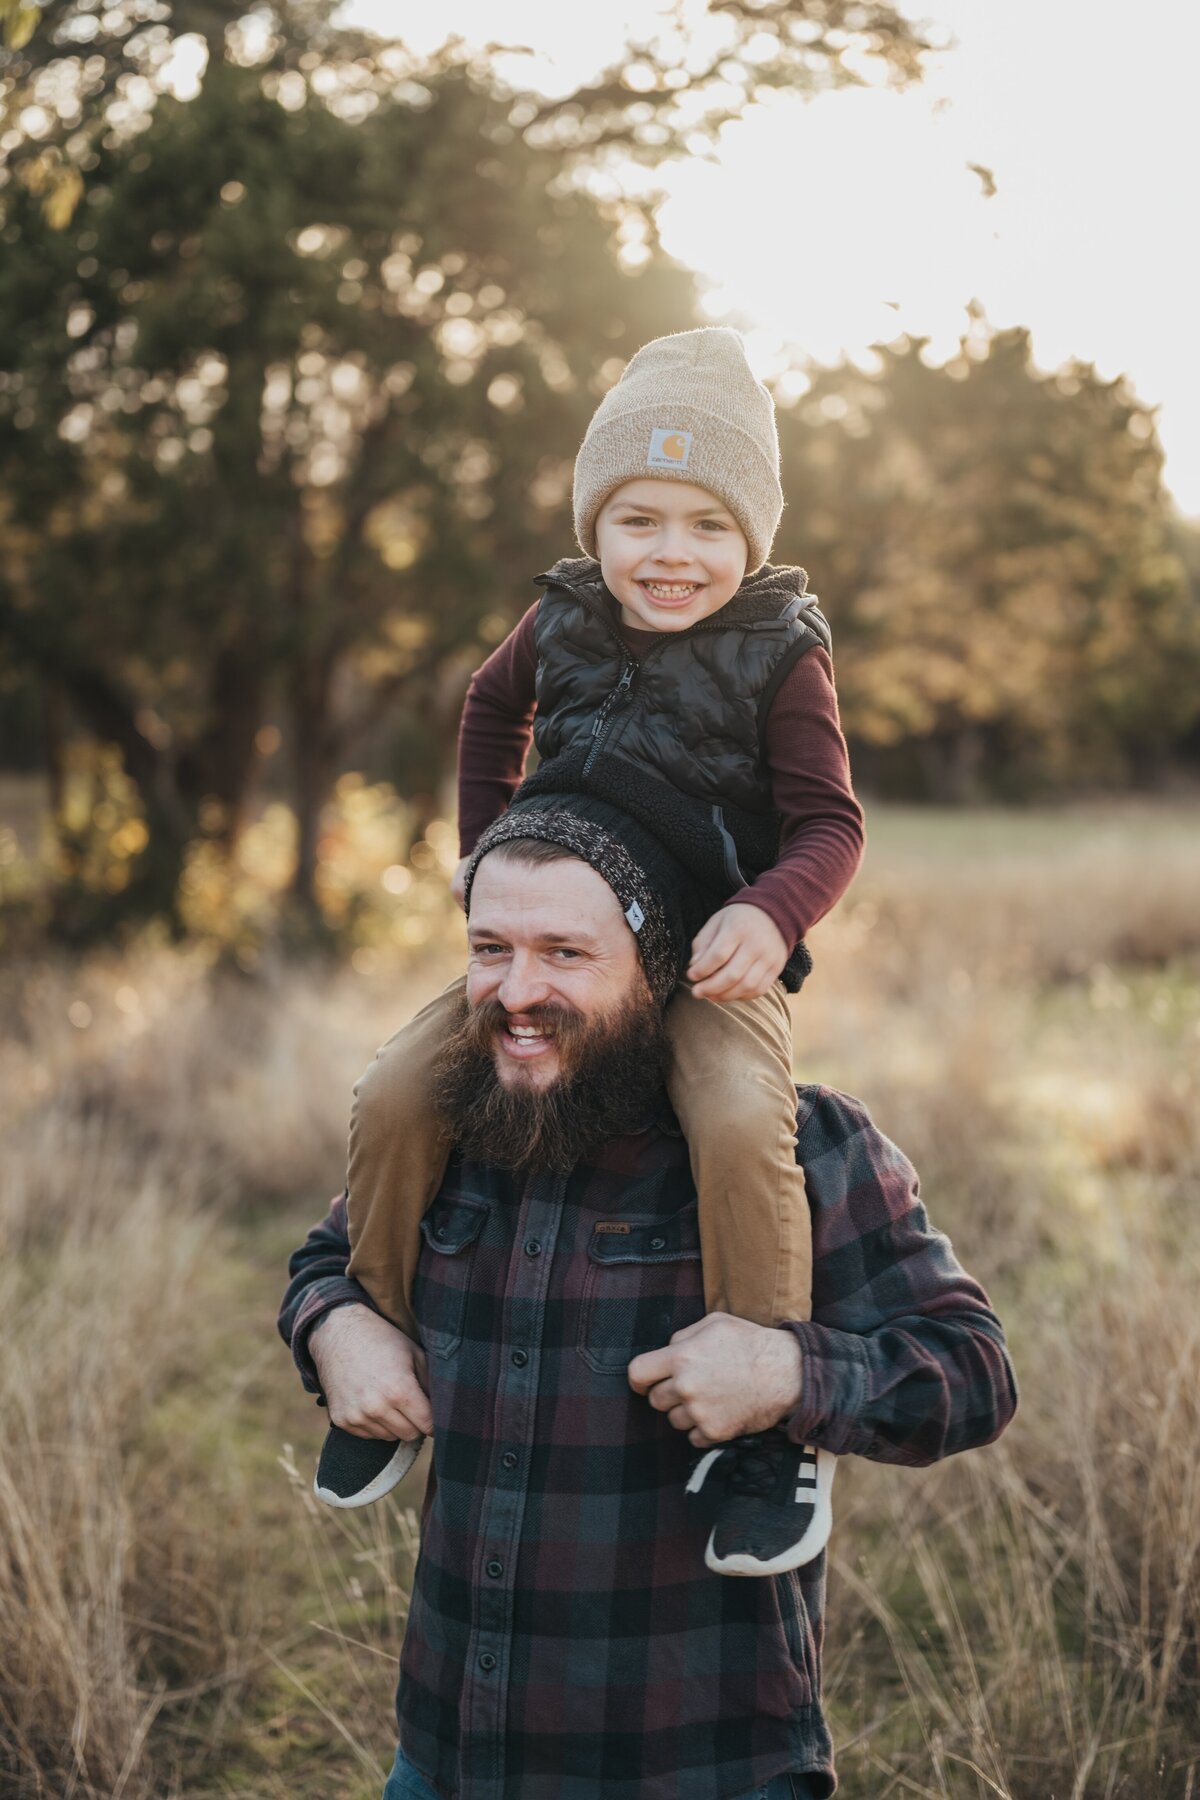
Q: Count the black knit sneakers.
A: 2